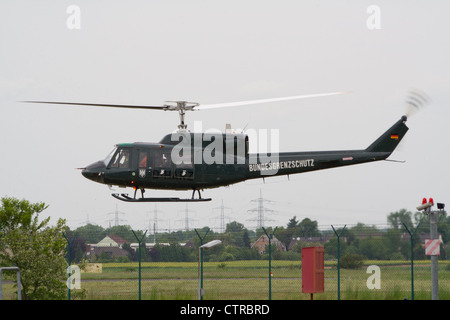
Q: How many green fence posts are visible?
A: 6